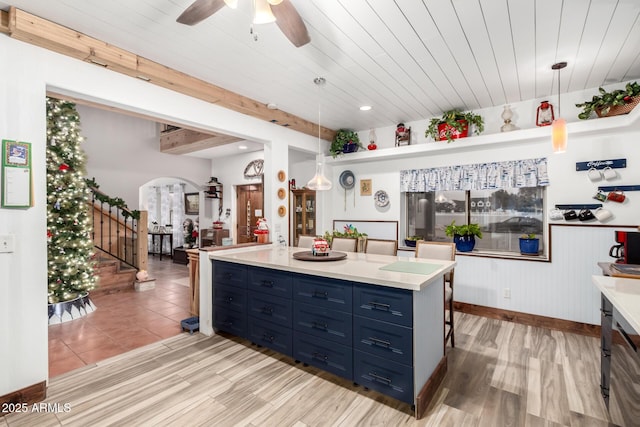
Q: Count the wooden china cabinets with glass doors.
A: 1